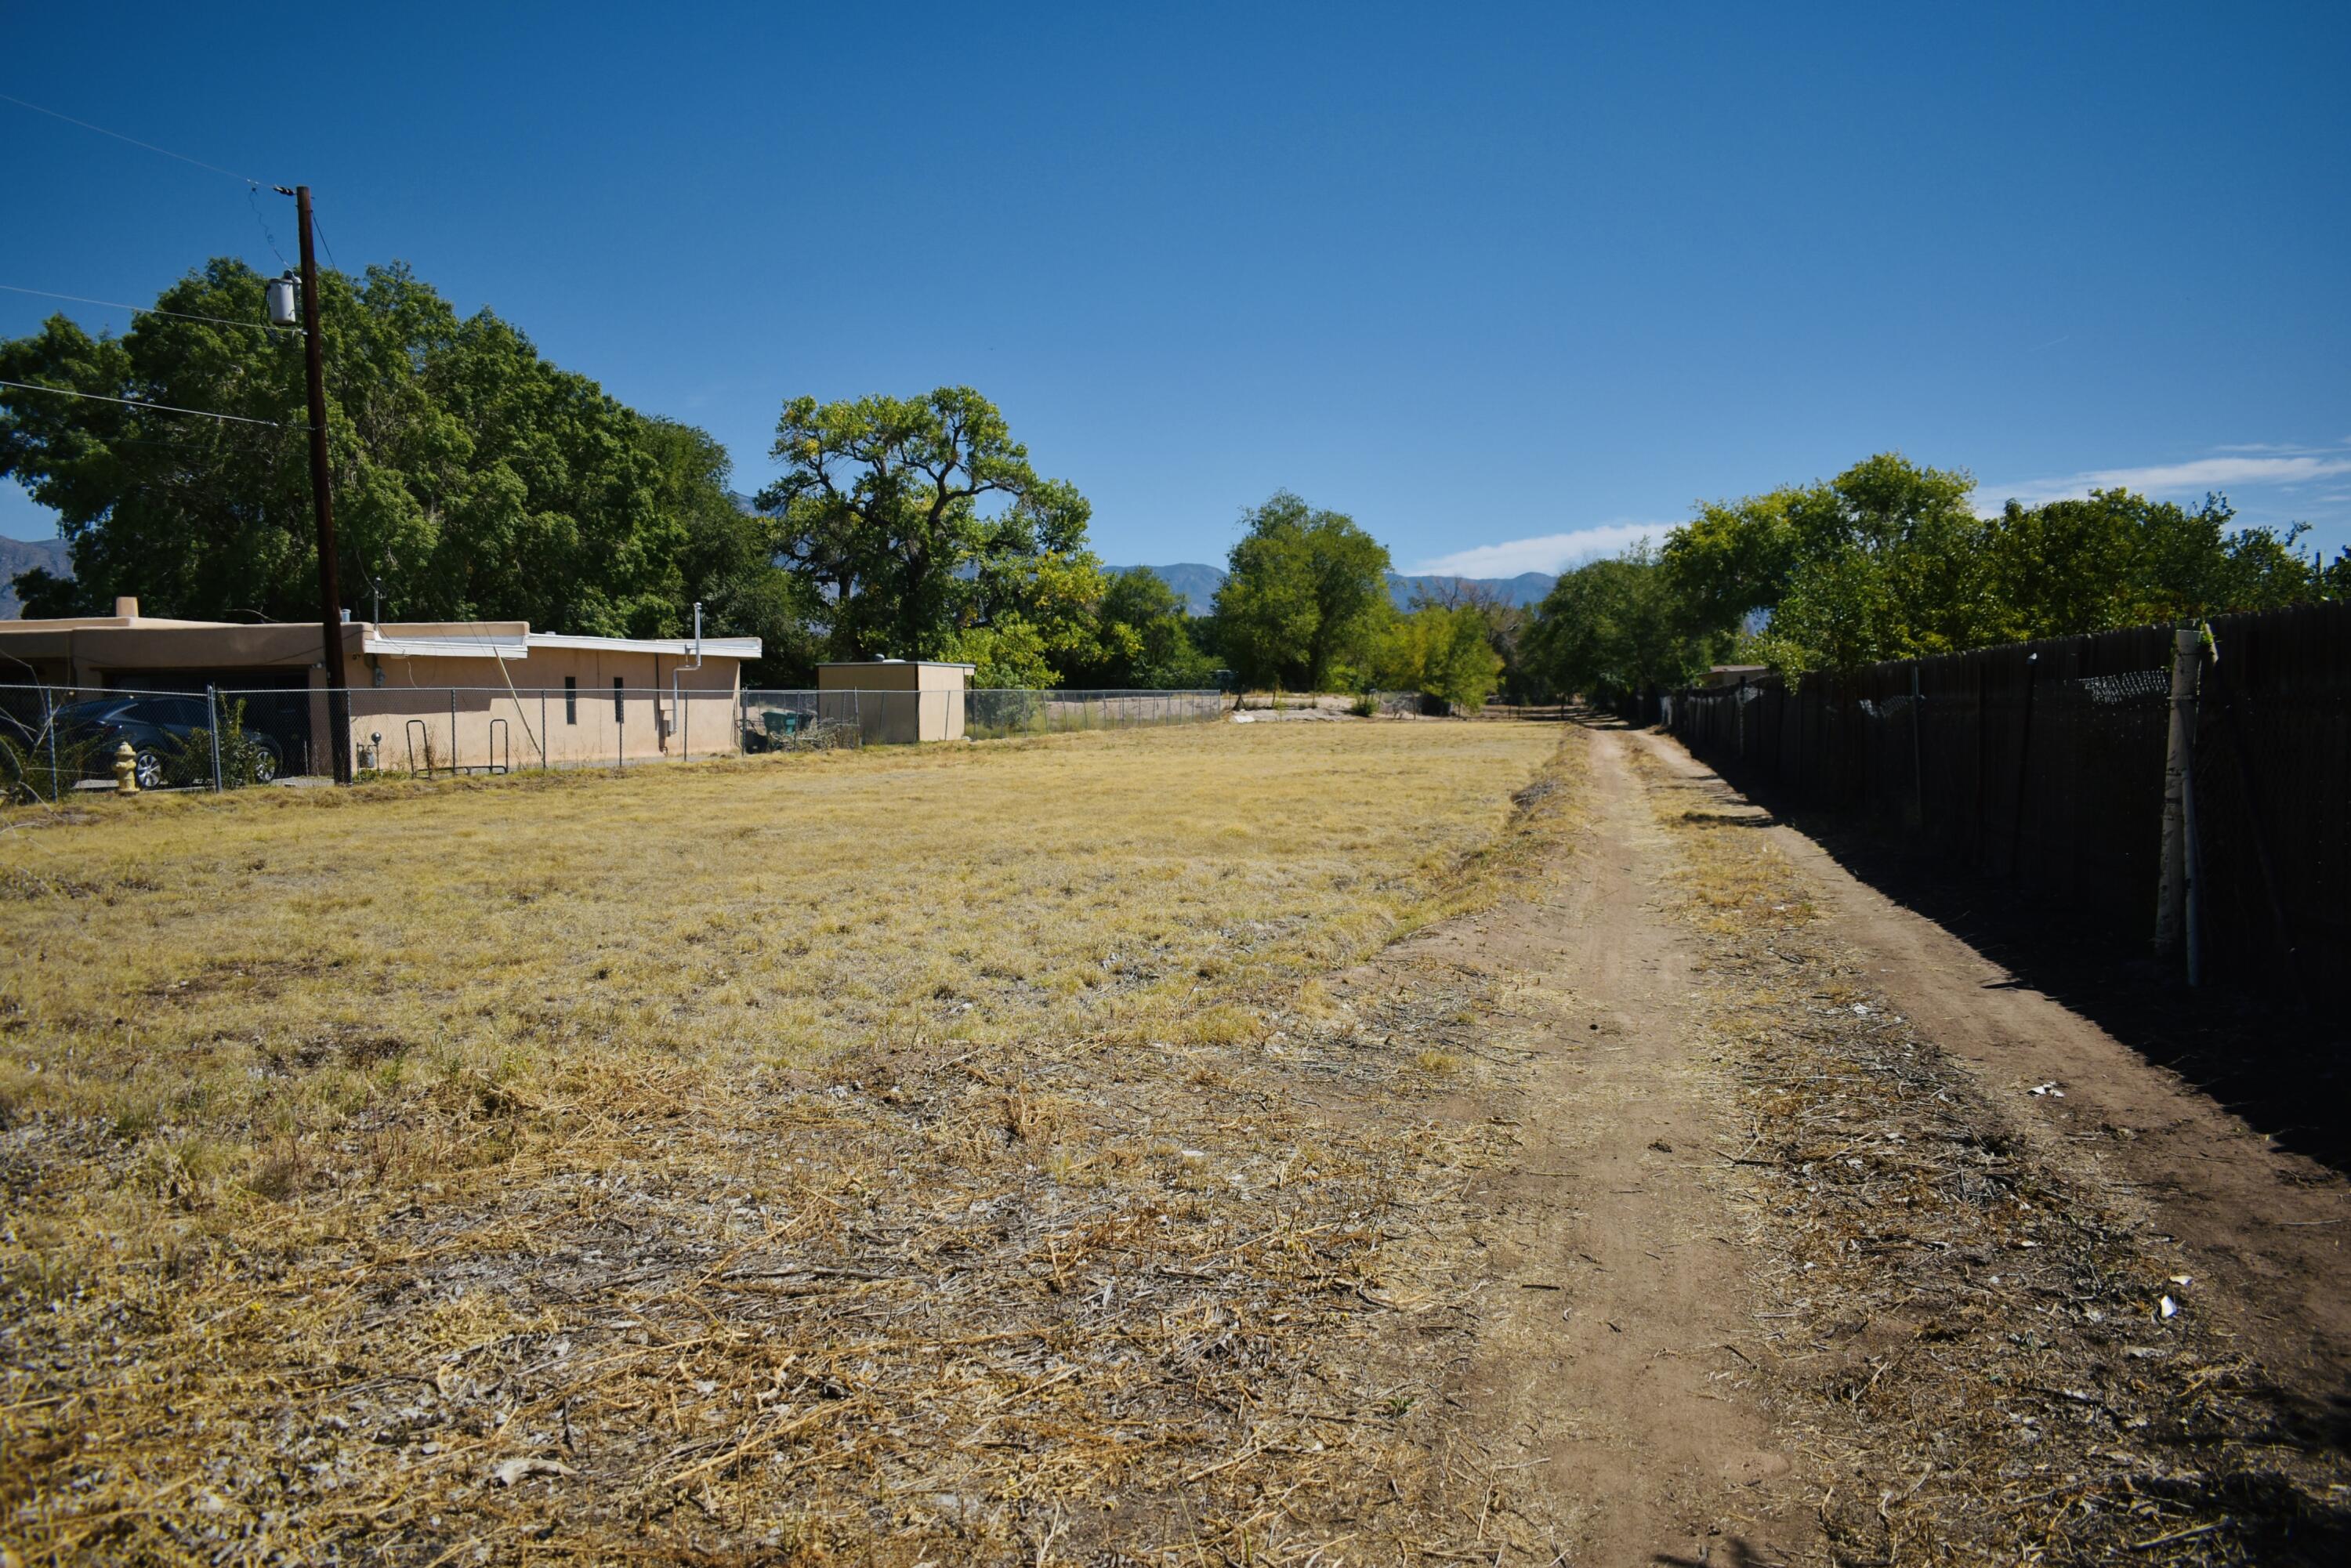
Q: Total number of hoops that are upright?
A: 2